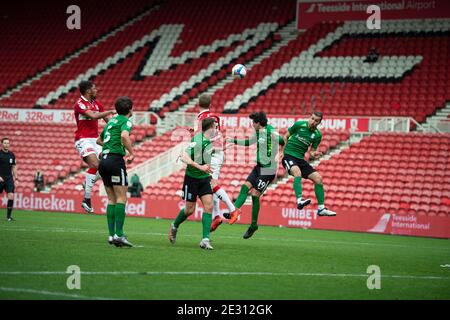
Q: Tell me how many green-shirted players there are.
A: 4